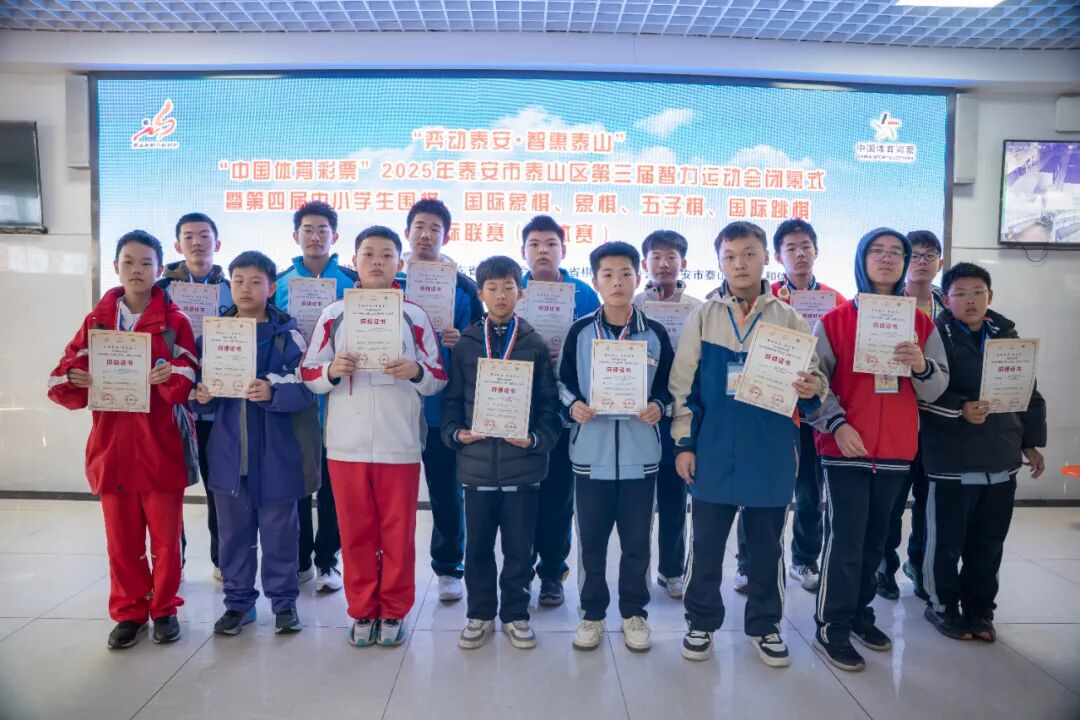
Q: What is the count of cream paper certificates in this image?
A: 14